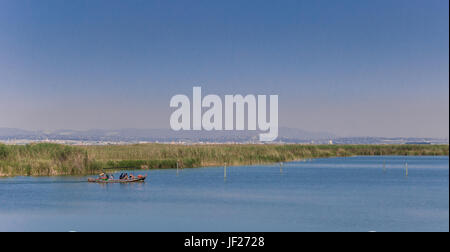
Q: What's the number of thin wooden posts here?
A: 5